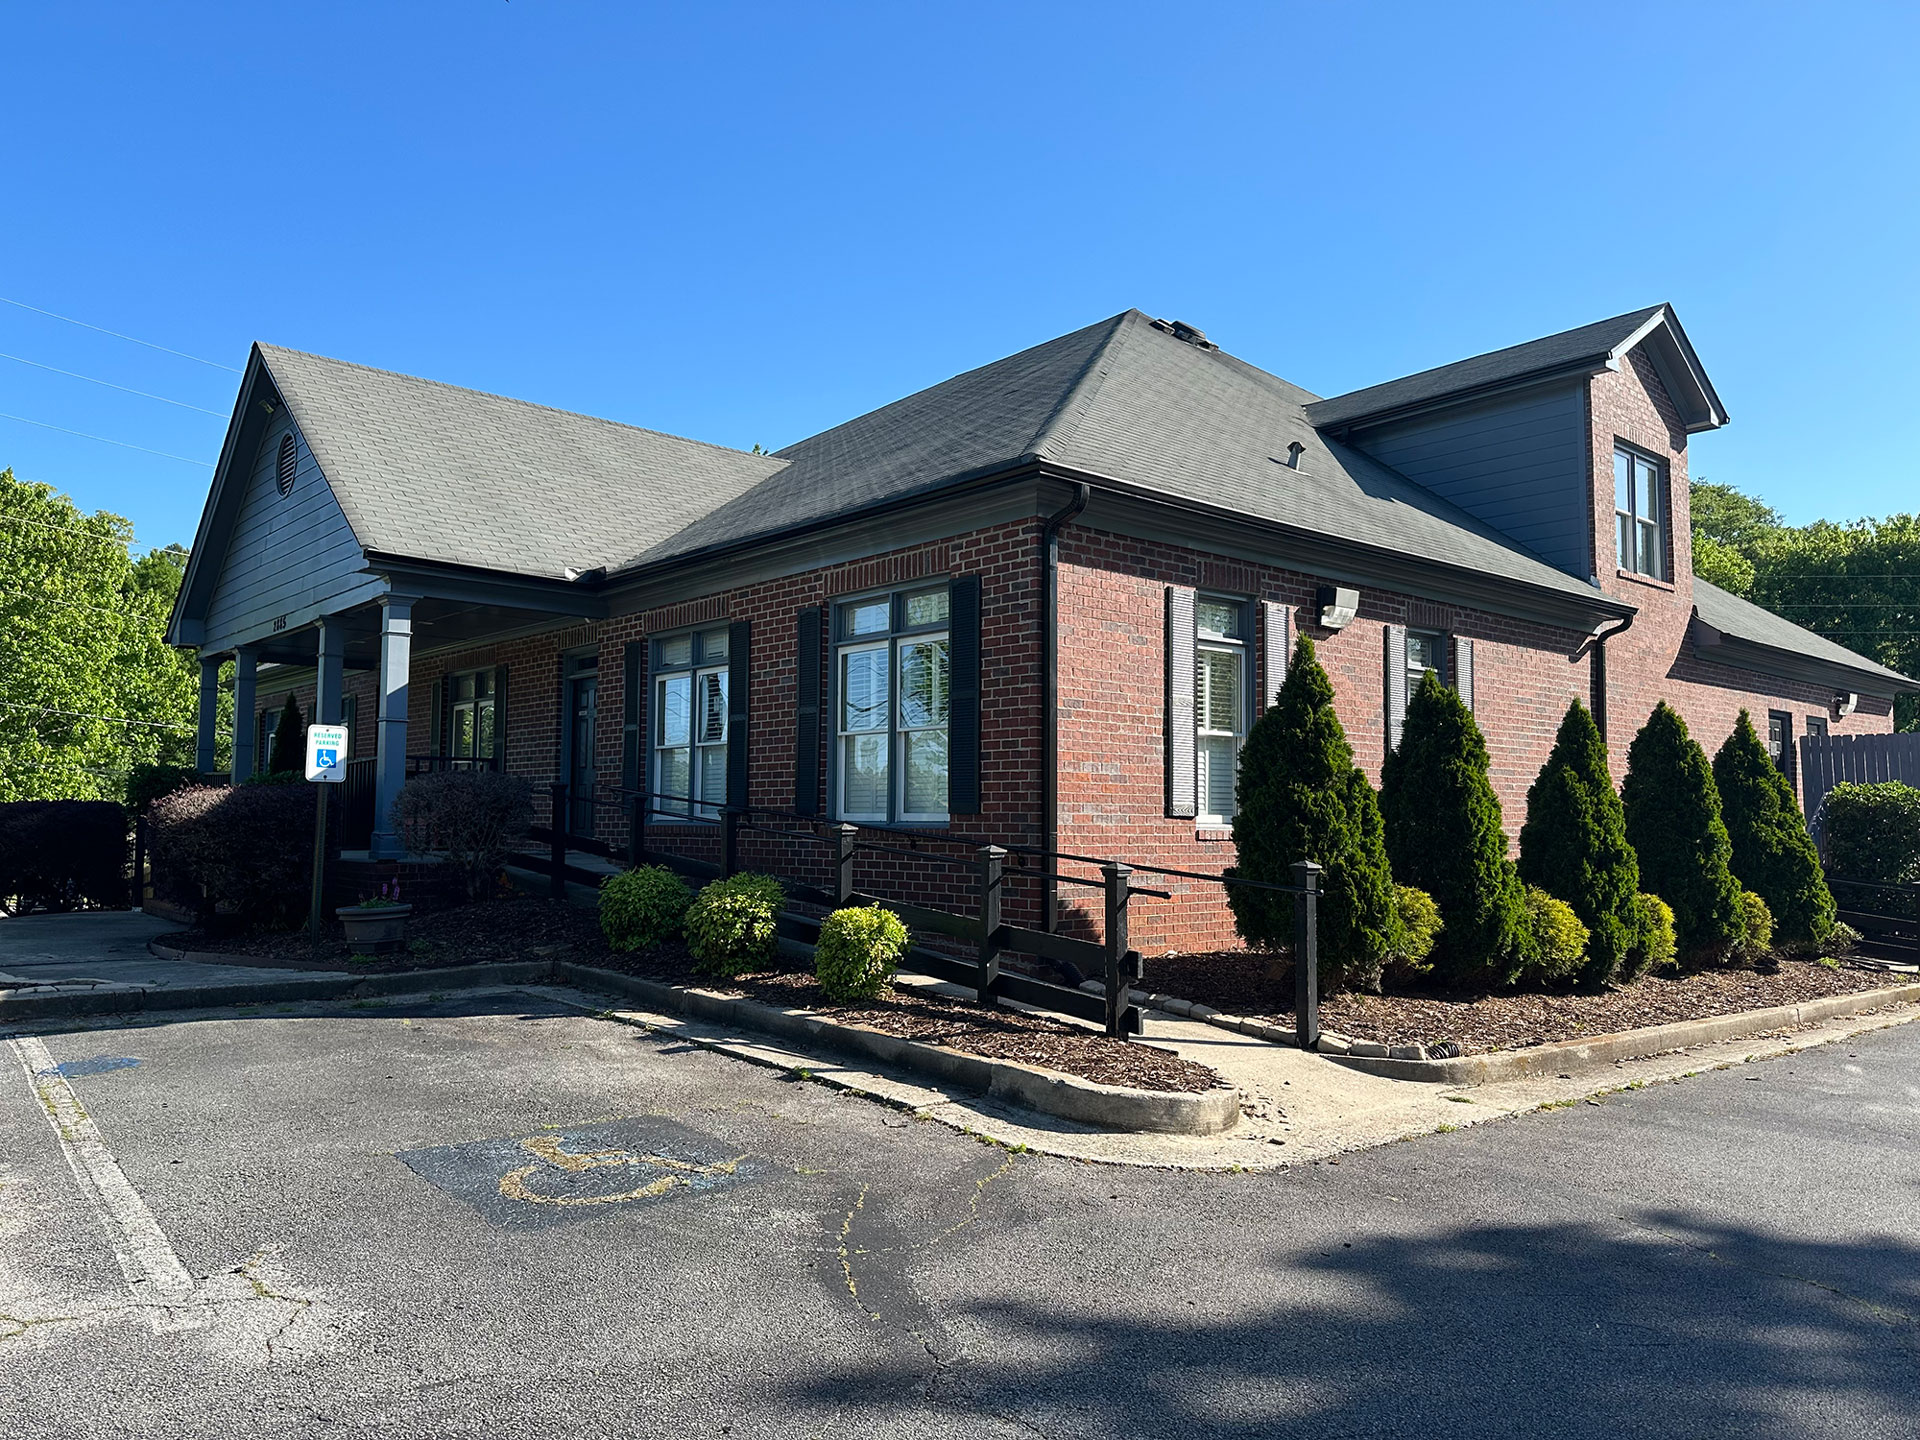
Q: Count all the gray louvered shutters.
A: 4